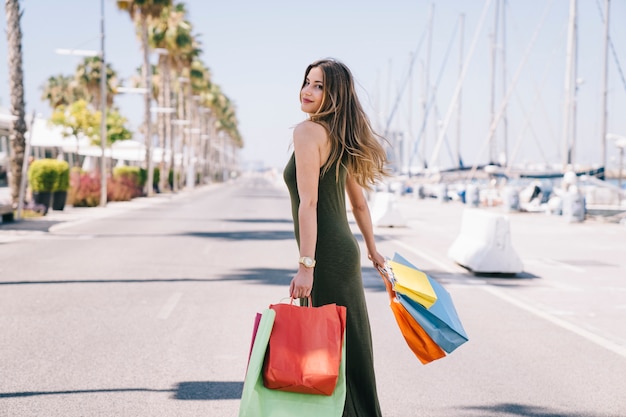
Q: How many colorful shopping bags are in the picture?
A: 6